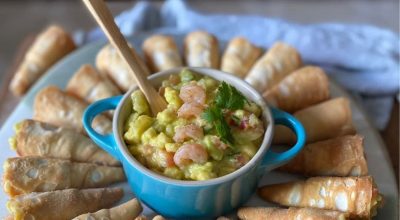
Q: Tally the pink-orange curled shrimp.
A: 4